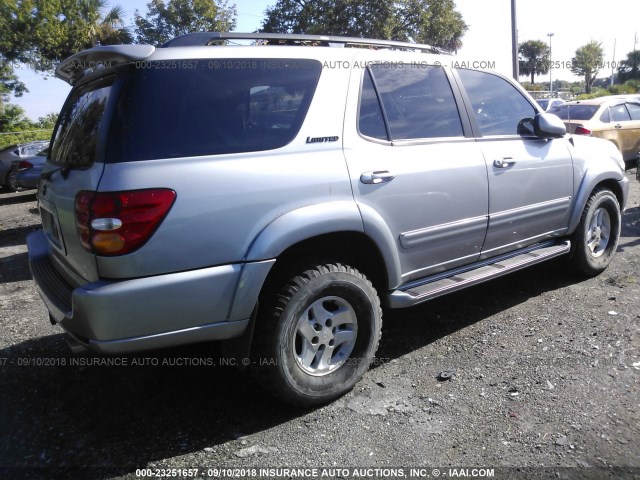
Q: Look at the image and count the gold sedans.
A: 1